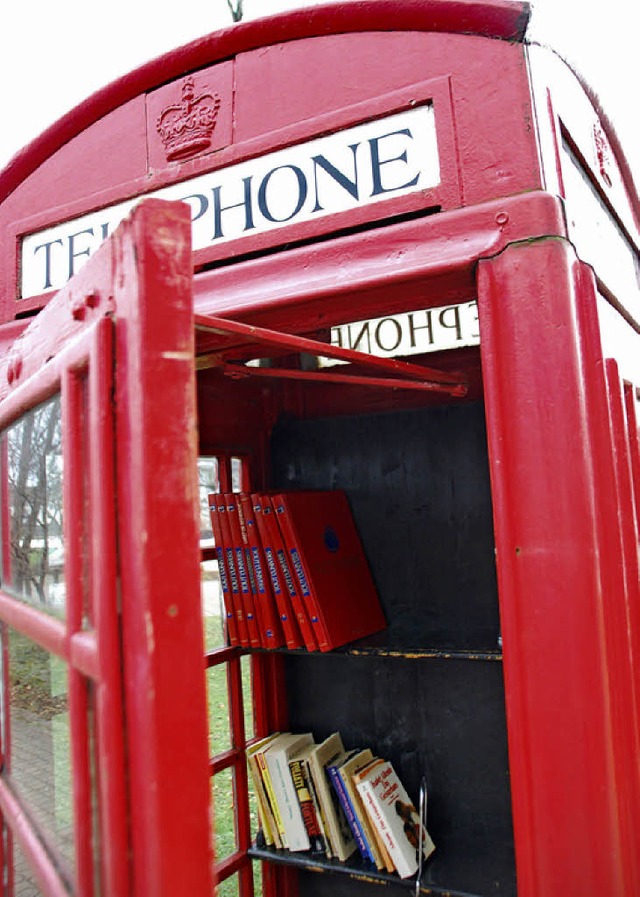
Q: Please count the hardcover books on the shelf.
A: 8